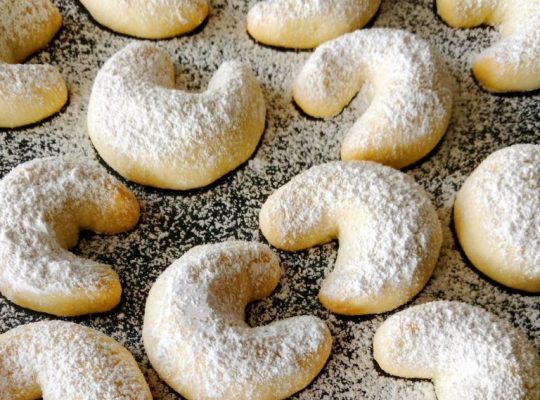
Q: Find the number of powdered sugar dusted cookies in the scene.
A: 12